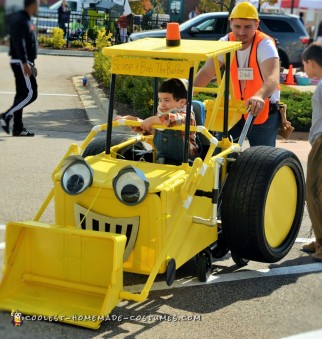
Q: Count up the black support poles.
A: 4